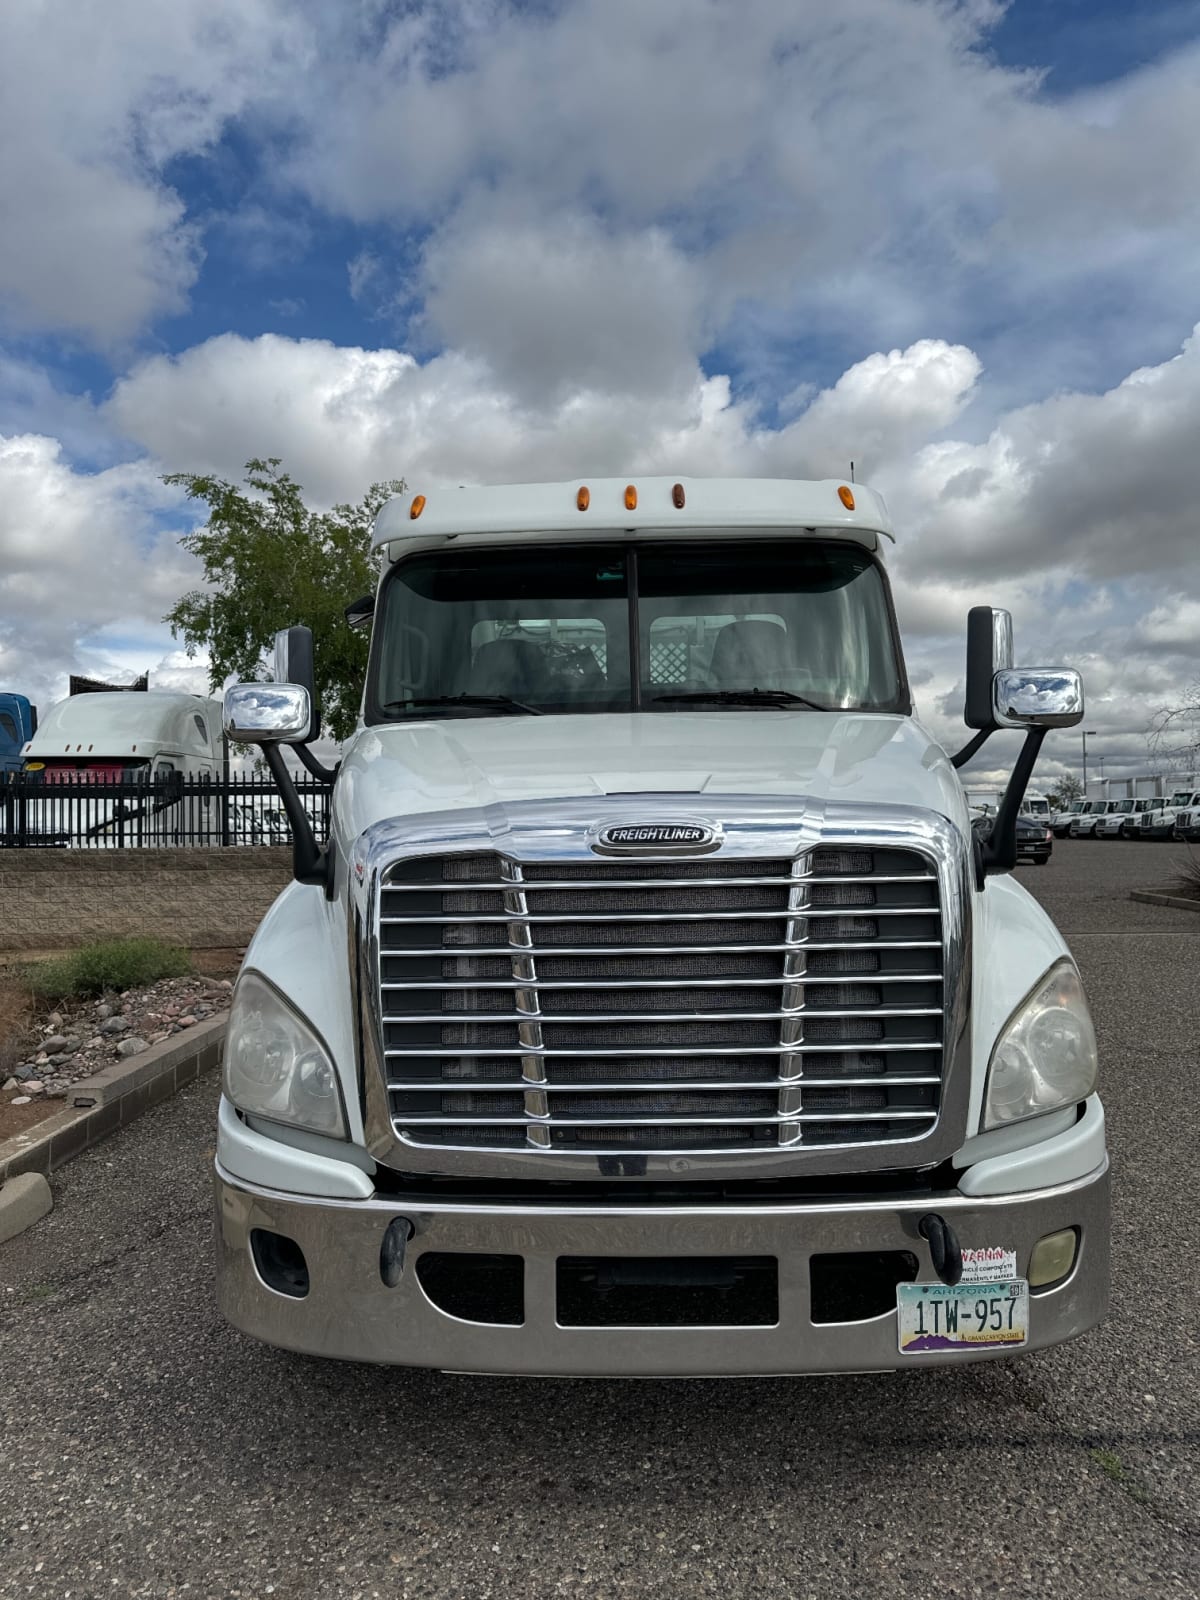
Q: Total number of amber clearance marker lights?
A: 5